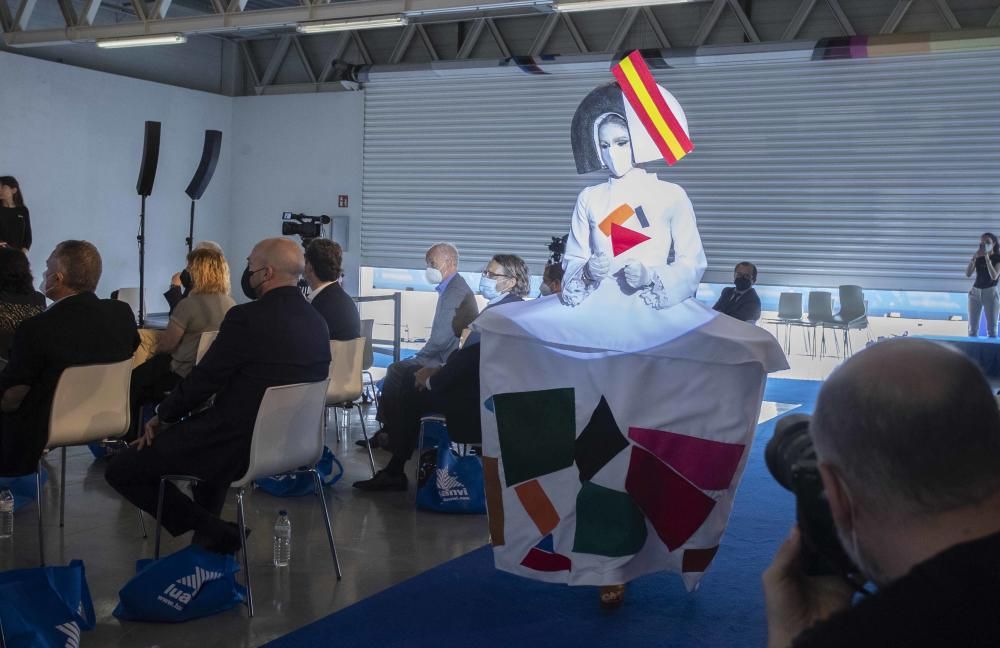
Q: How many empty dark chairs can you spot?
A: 3